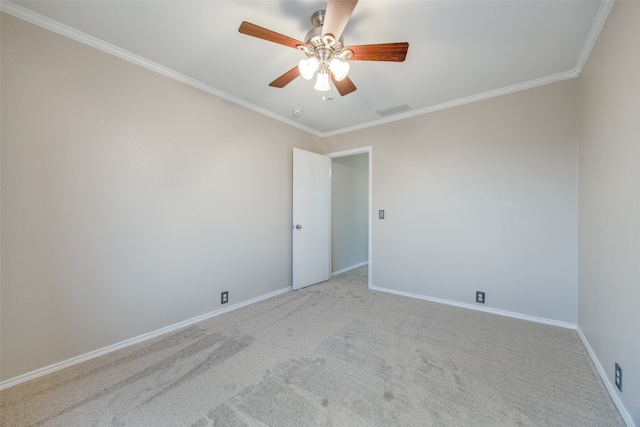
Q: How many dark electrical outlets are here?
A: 3